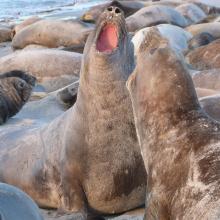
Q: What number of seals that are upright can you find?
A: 2